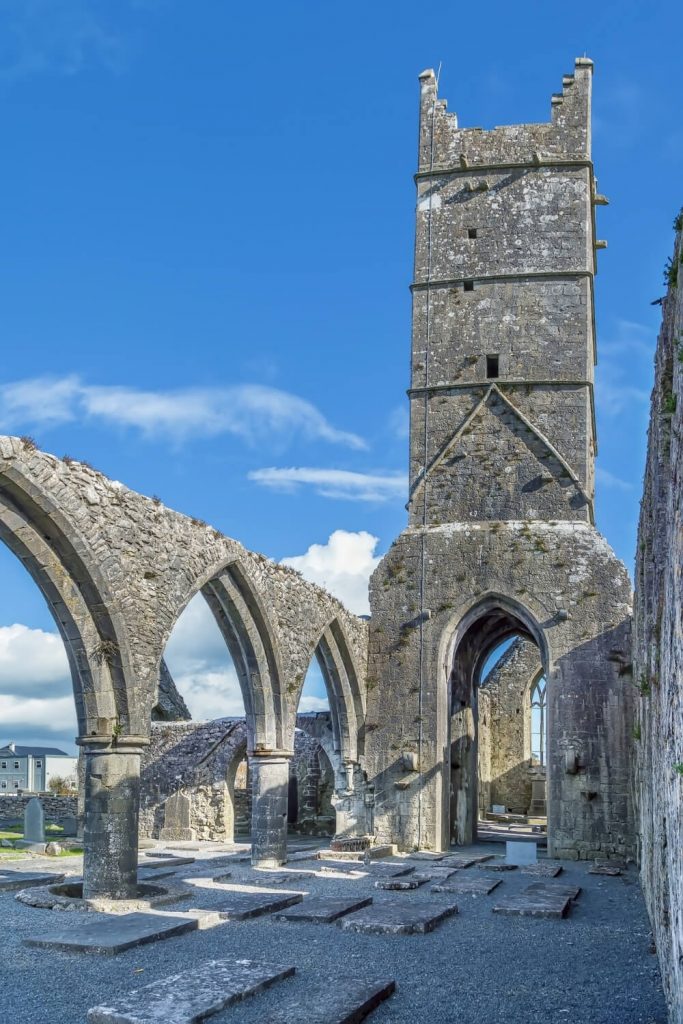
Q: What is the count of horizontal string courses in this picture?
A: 3